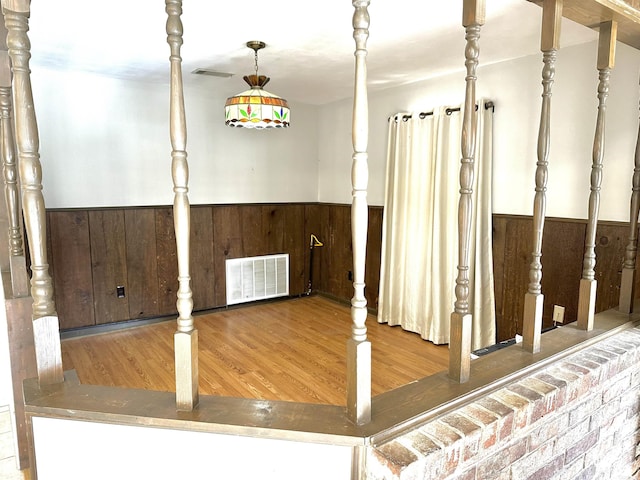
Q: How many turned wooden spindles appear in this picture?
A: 8